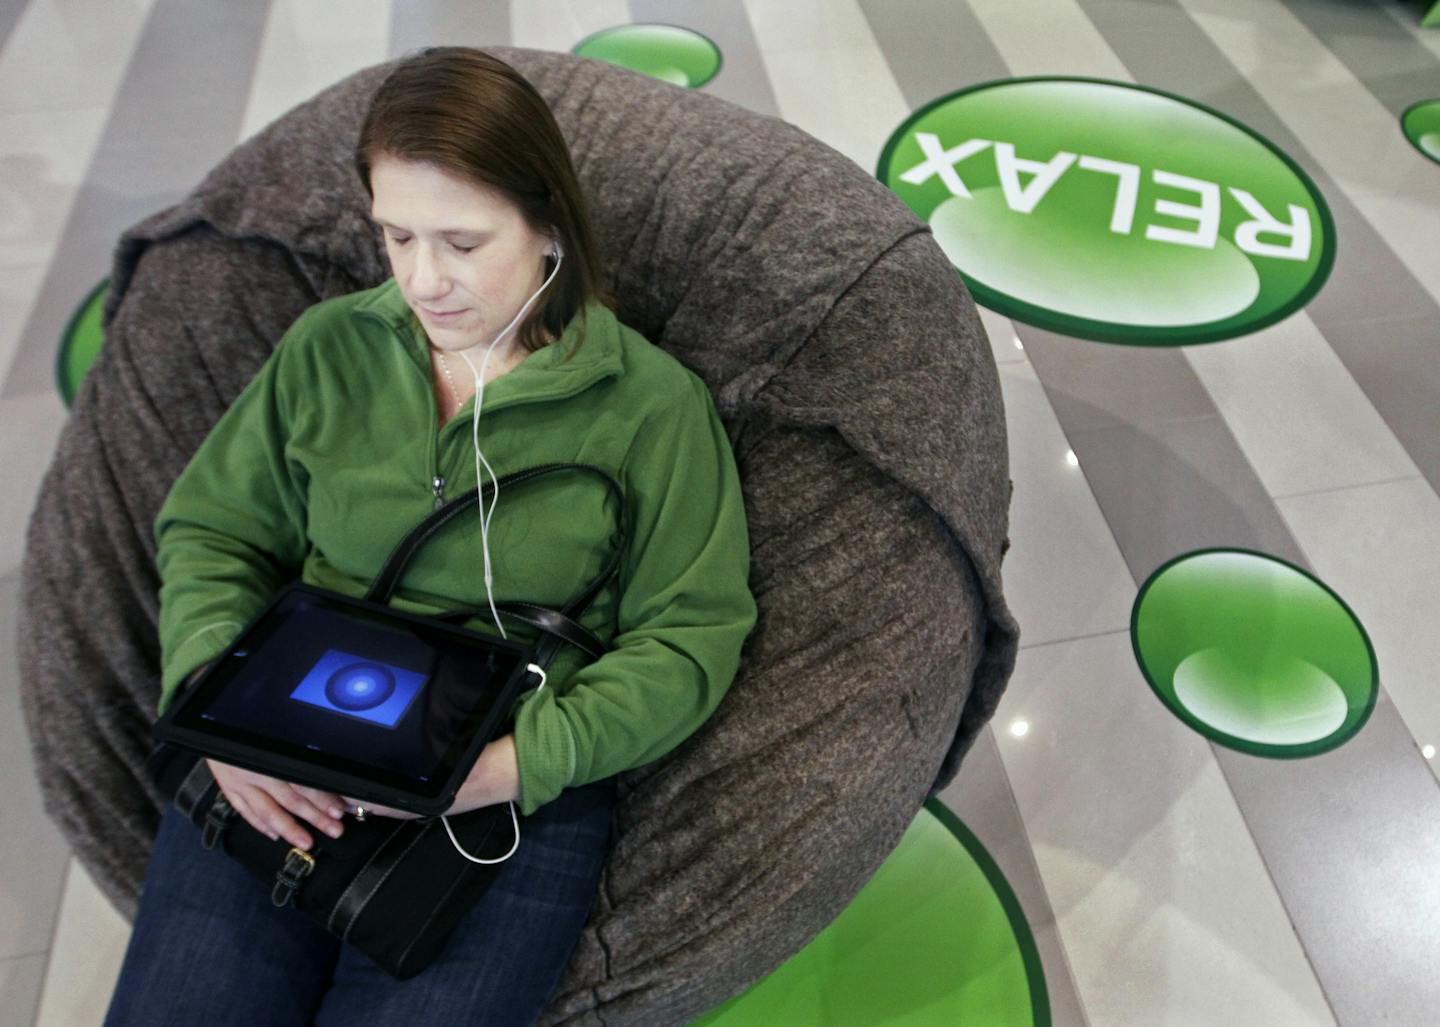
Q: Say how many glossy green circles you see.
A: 6